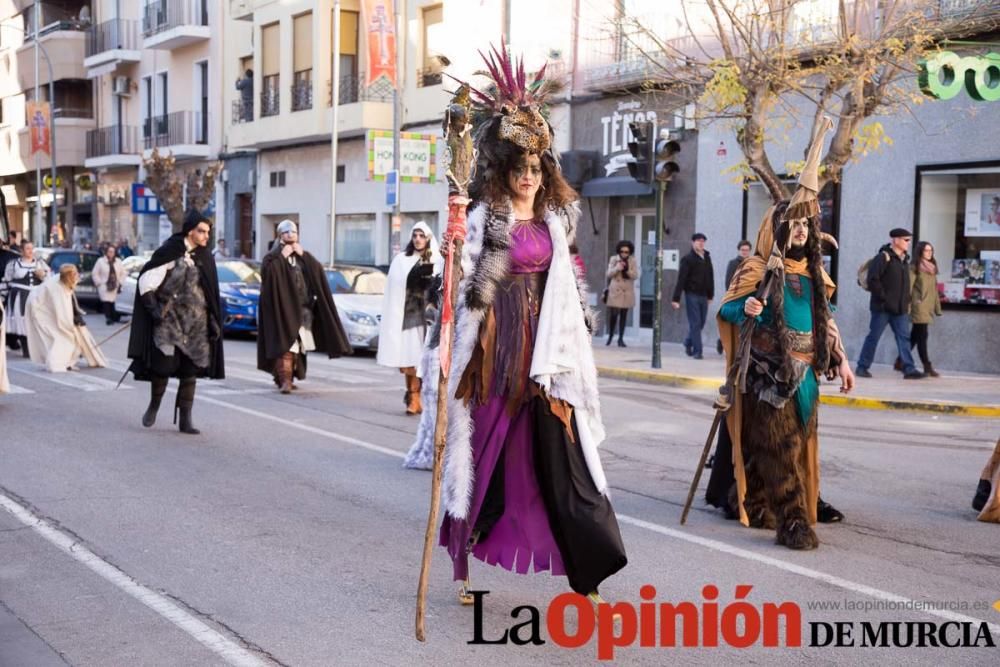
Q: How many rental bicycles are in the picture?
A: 0